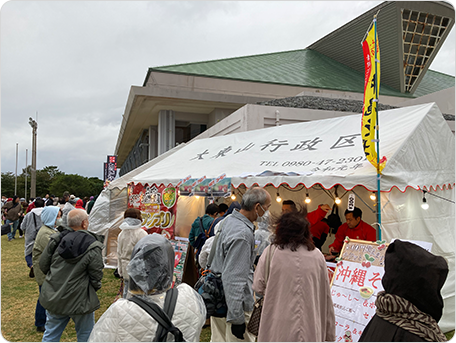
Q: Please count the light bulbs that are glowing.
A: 7